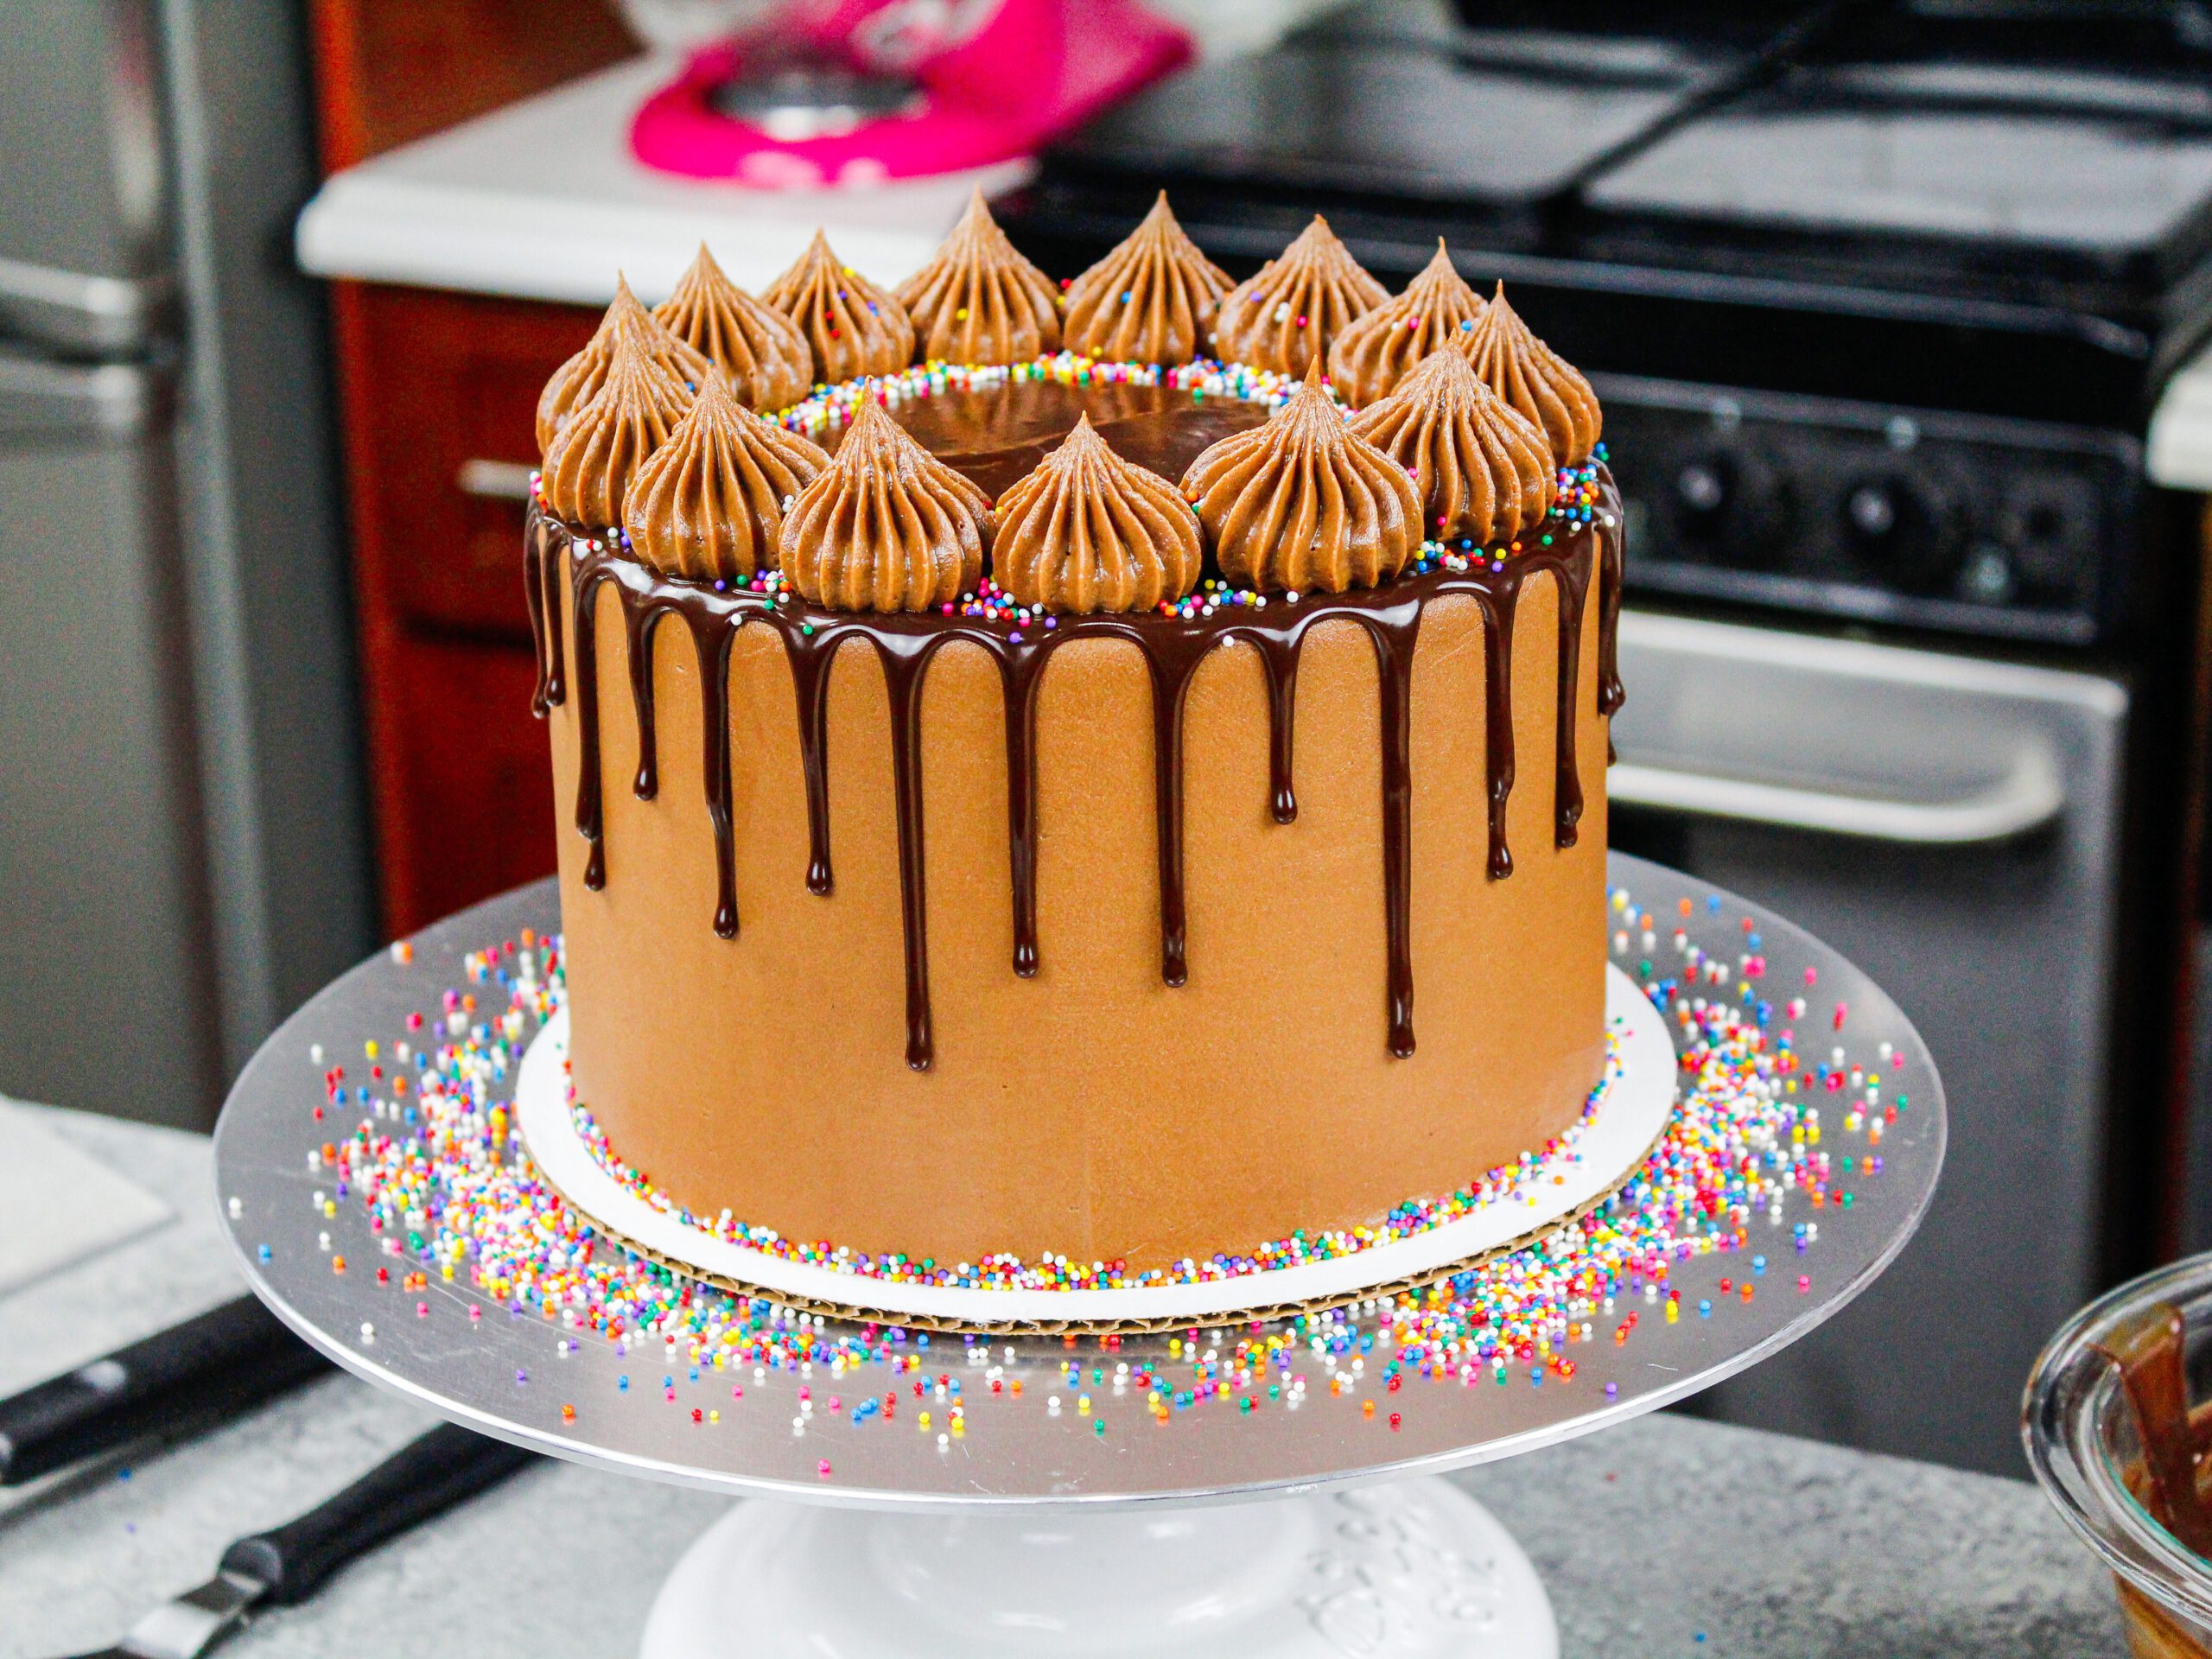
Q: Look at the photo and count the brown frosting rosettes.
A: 14